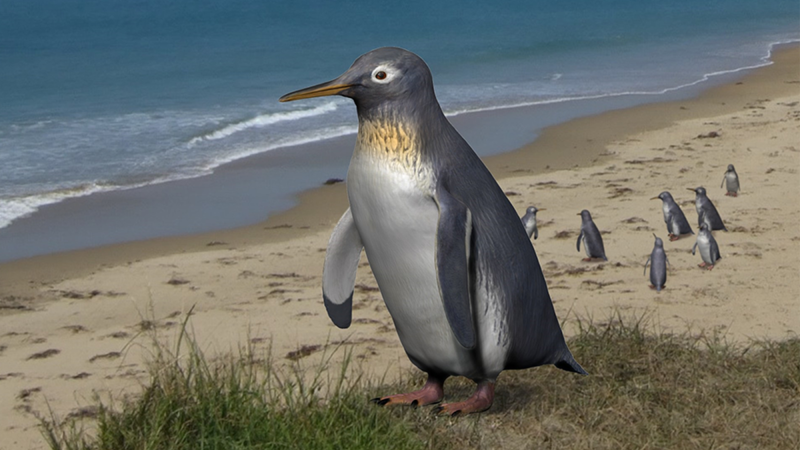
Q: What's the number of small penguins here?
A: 7